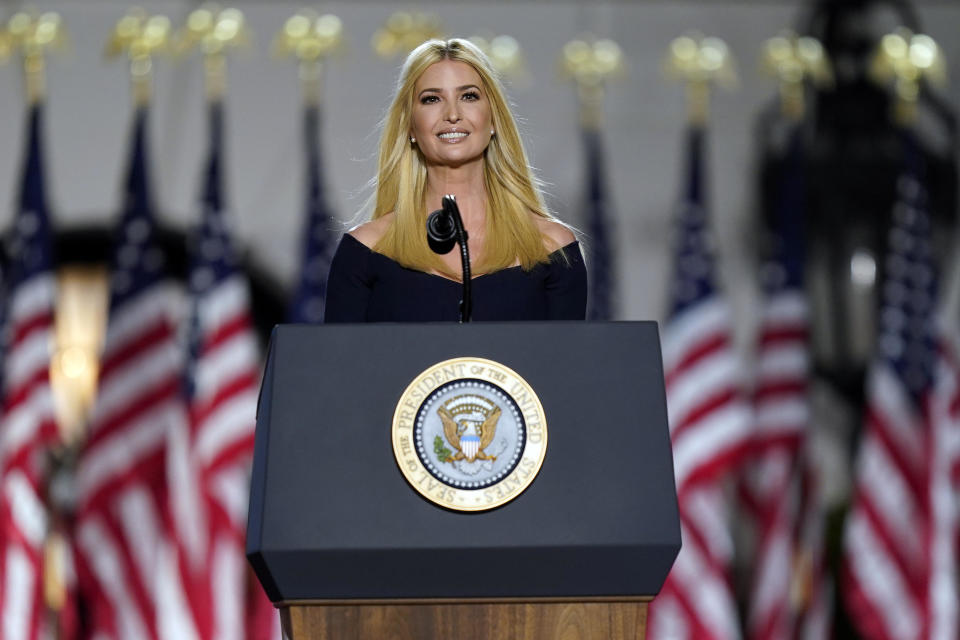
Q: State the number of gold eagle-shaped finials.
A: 10